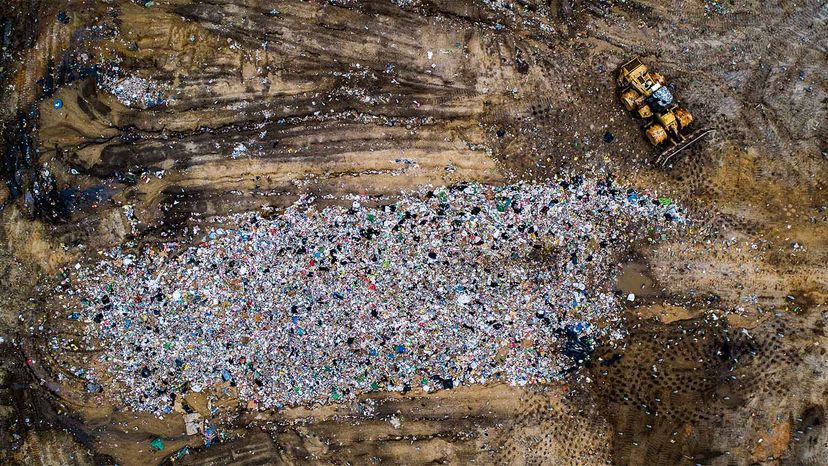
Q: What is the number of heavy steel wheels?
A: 4